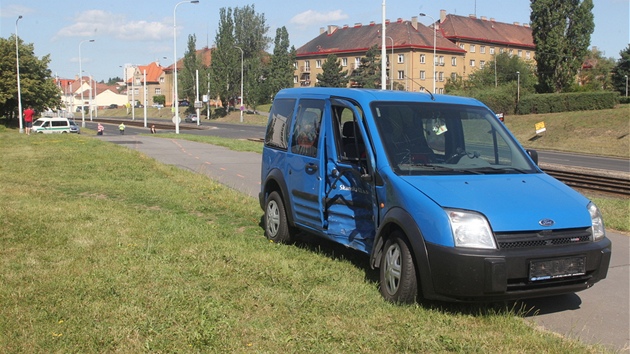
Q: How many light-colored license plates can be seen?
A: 0